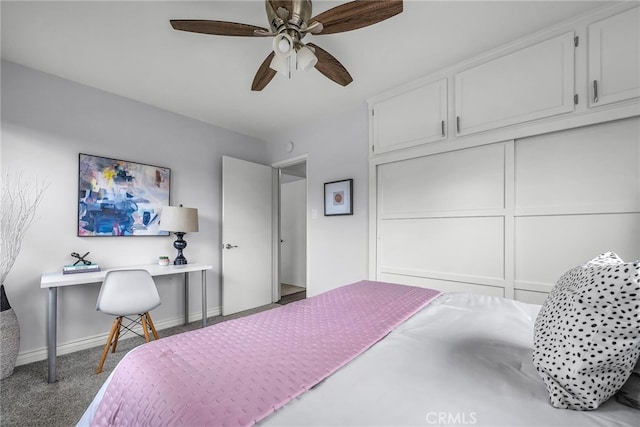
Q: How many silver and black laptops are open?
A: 0